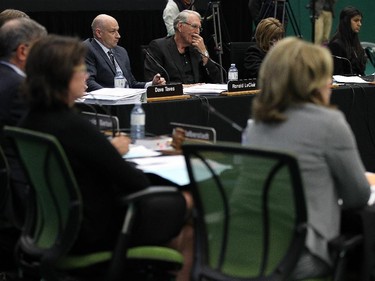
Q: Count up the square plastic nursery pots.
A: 0